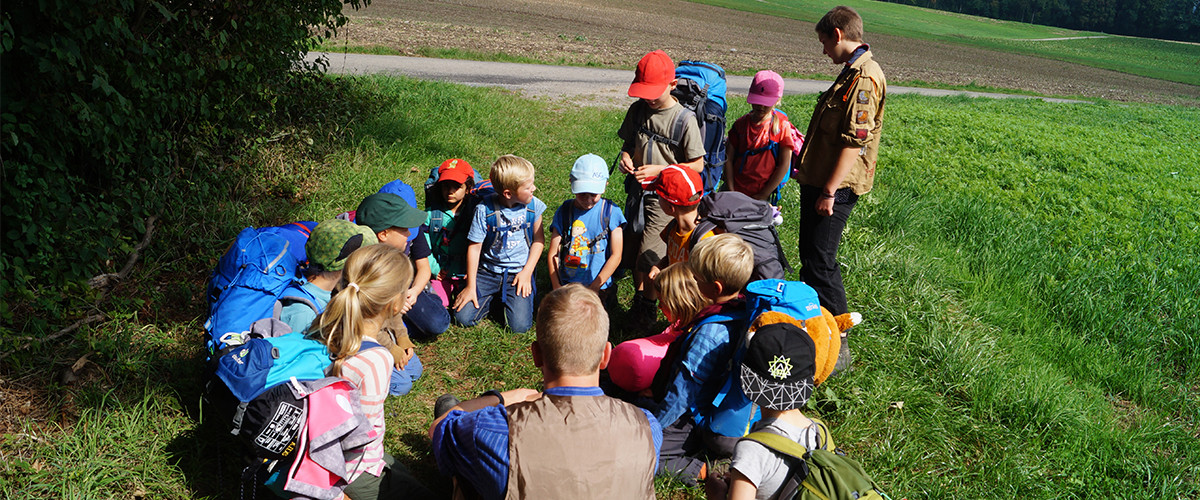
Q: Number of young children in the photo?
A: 13